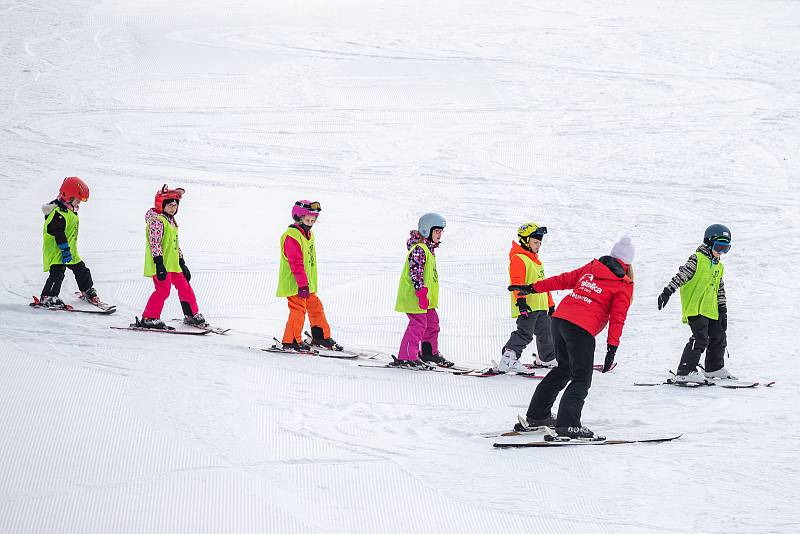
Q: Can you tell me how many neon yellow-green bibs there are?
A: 6